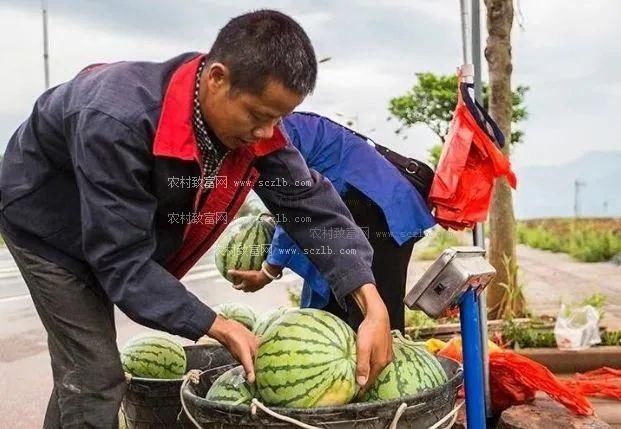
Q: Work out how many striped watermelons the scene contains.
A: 7